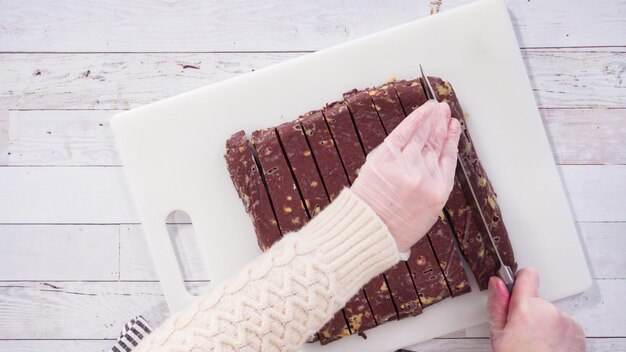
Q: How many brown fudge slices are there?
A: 9